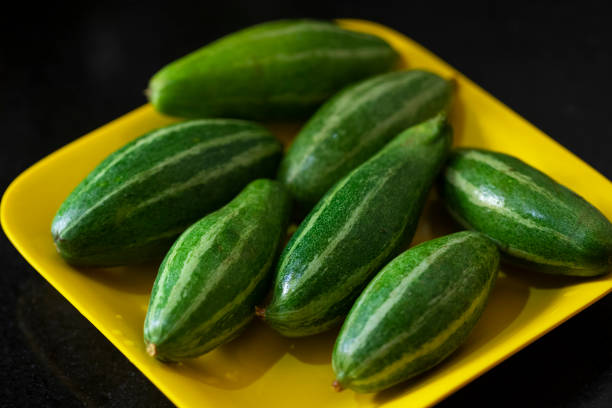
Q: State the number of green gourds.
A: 7